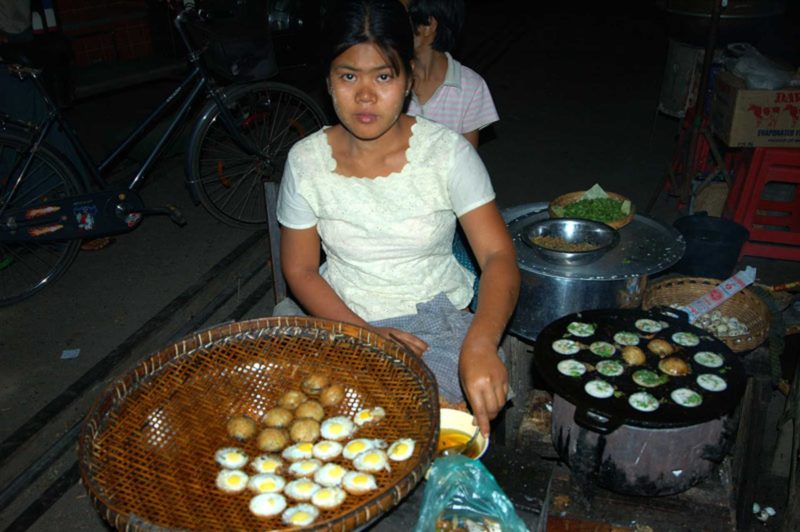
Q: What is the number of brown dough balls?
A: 11